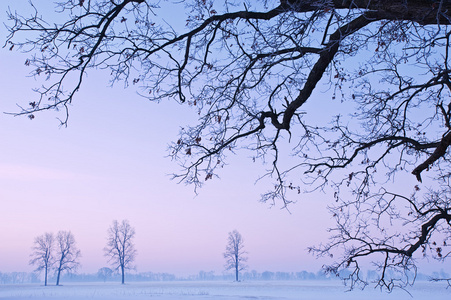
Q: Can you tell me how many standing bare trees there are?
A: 4